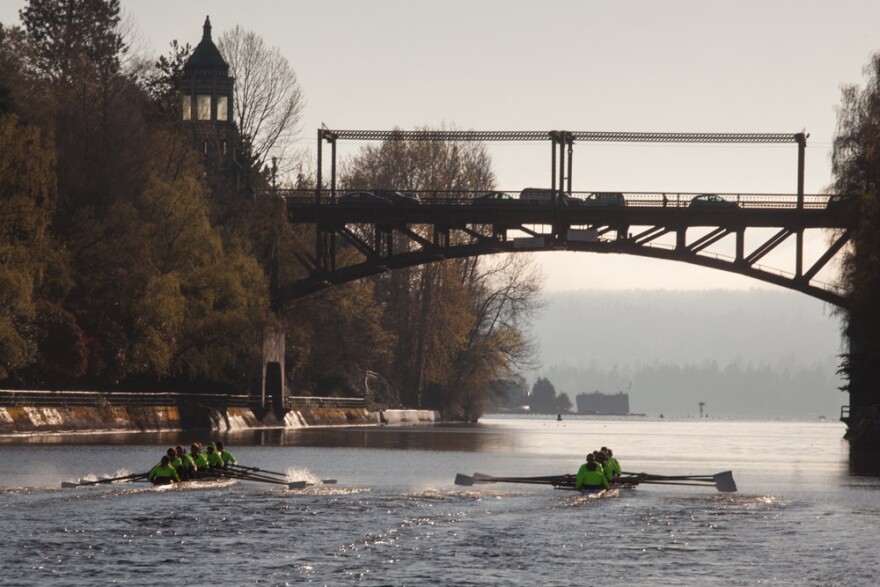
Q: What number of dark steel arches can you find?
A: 1